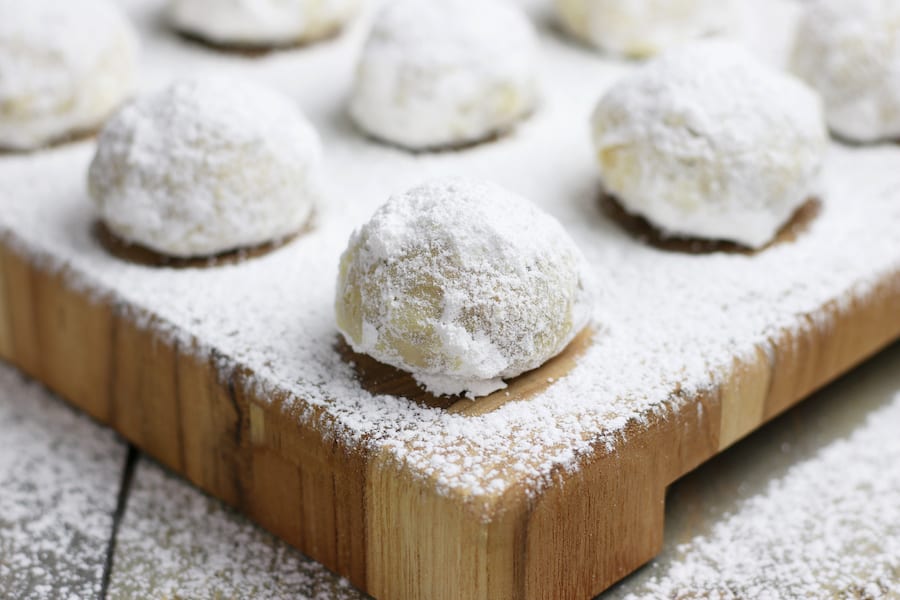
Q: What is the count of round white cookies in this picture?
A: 8